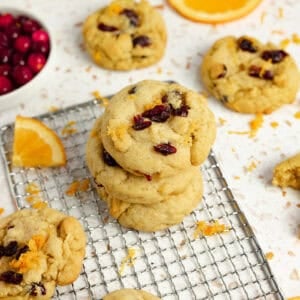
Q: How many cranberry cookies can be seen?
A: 8